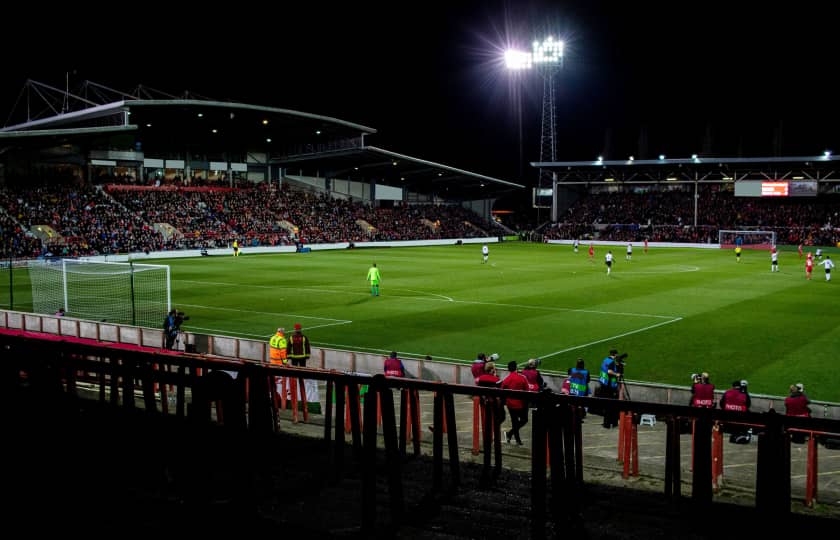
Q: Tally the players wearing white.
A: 7